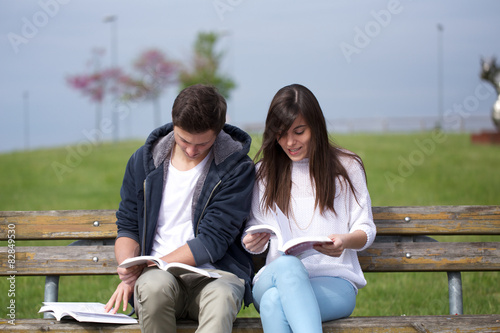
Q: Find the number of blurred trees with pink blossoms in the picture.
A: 2